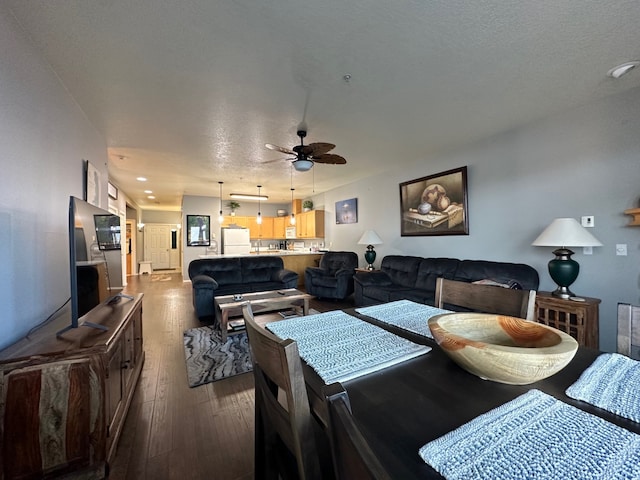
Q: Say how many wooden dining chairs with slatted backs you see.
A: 4